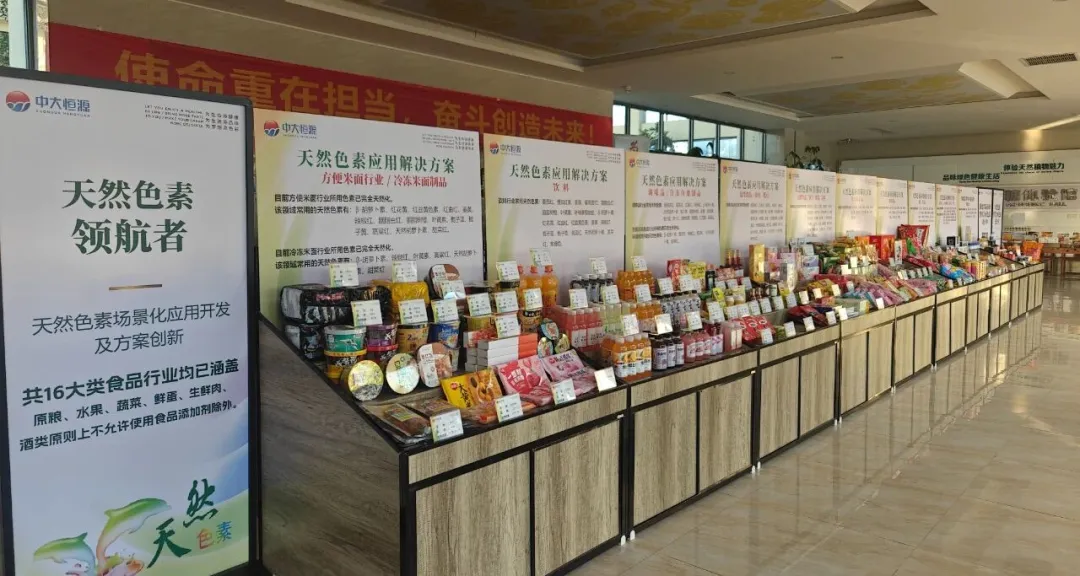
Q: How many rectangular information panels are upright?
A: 13